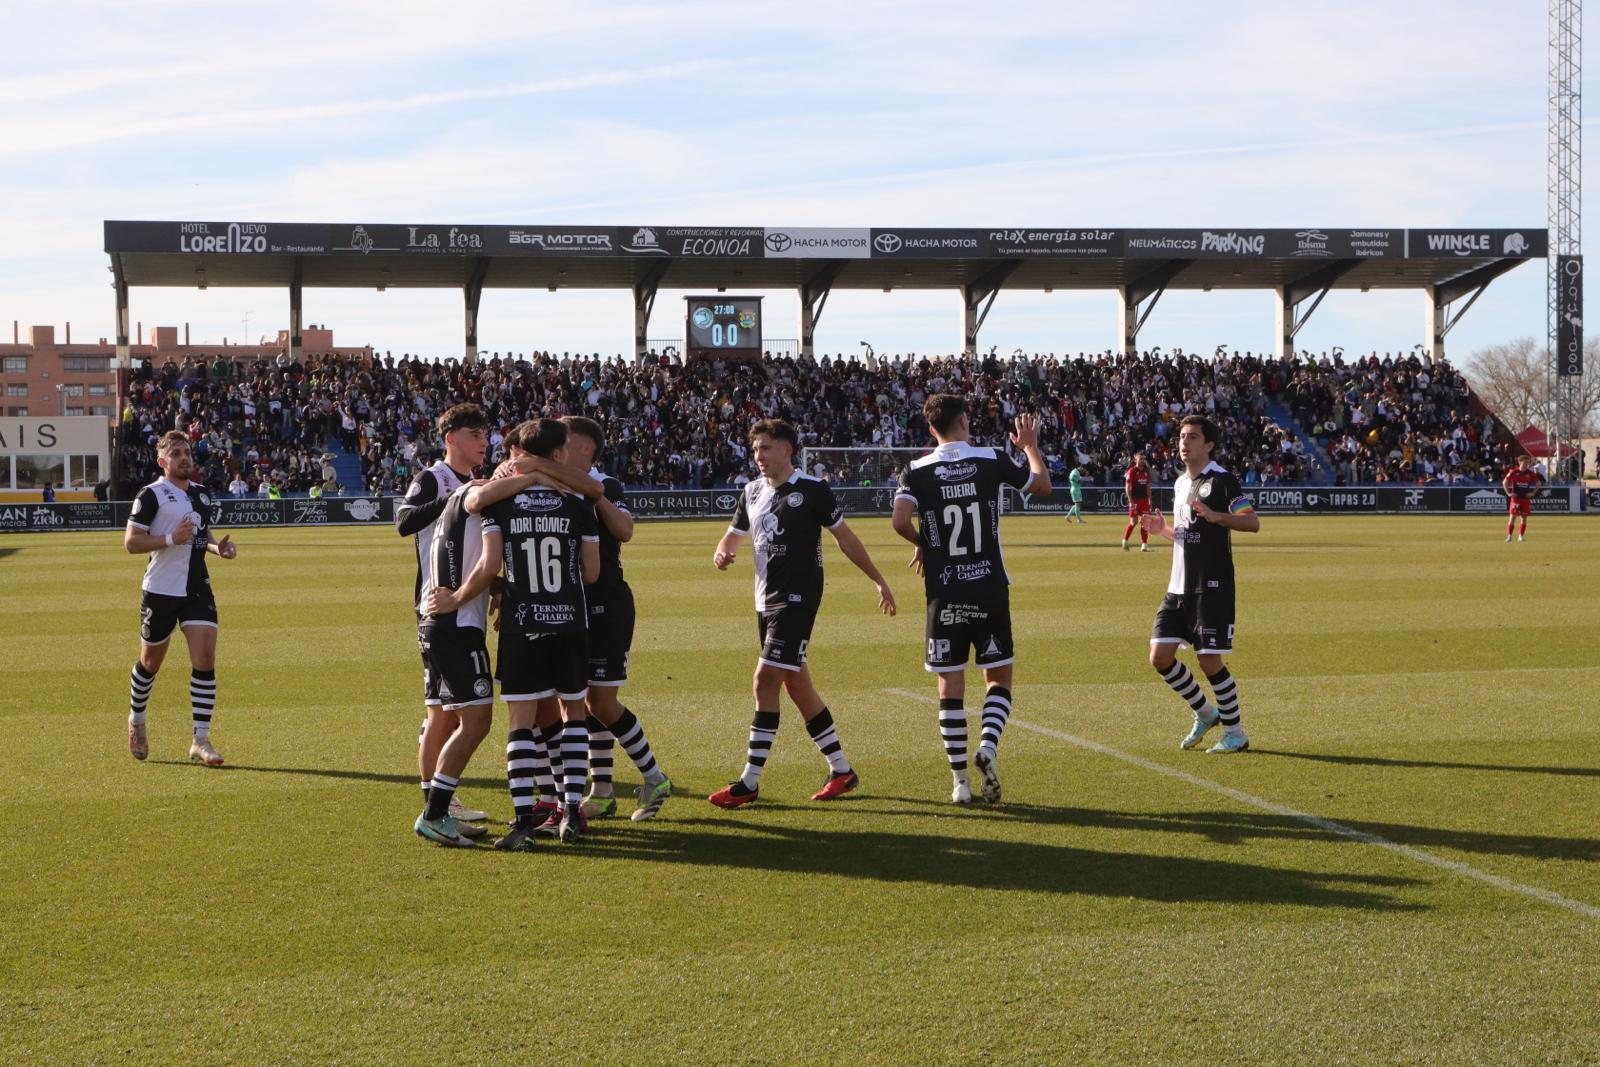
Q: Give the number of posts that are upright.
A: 9